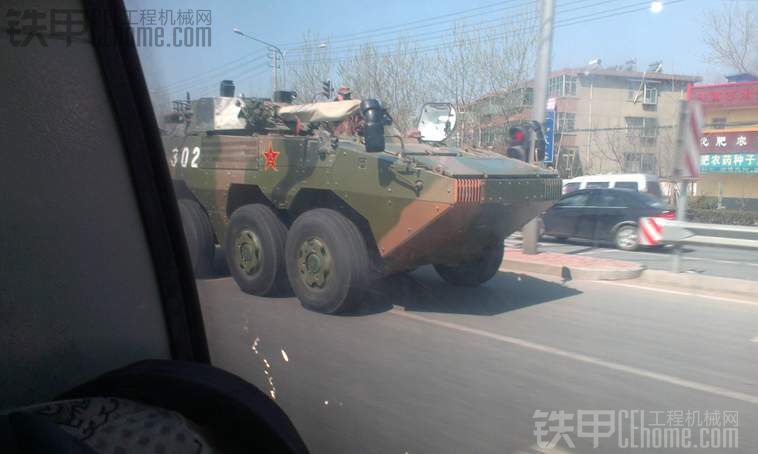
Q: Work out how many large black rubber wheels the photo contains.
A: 4